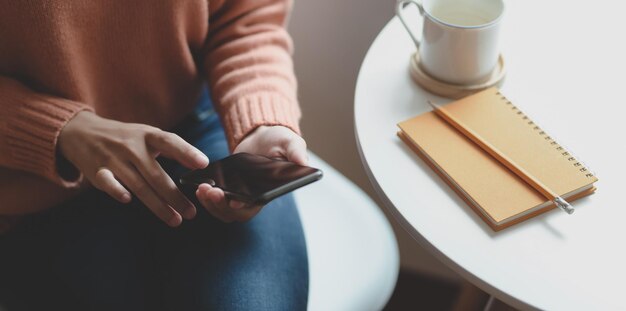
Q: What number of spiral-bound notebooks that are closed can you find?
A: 1